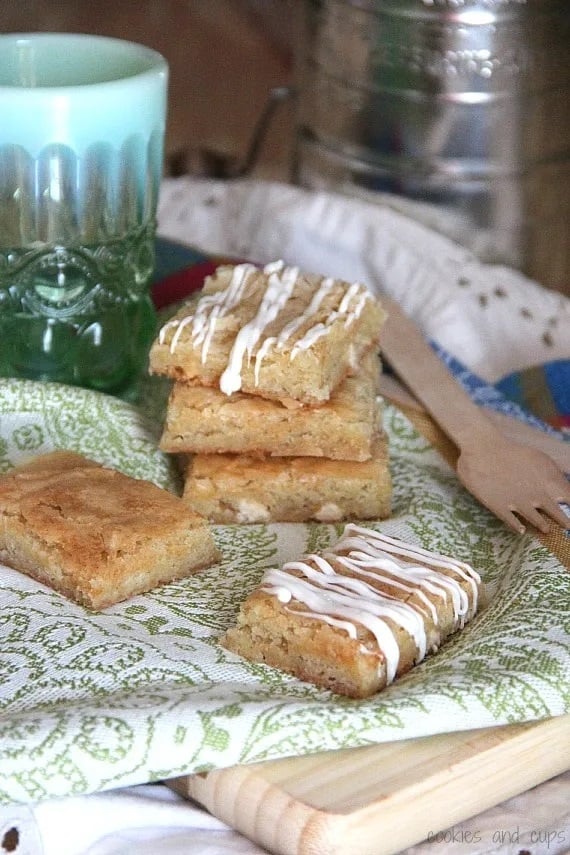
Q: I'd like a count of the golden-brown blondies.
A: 5